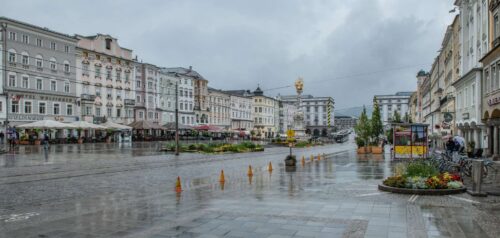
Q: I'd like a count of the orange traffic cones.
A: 7